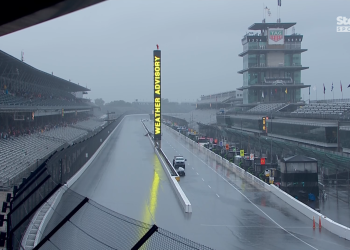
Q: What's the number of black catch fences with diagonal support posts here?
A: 1